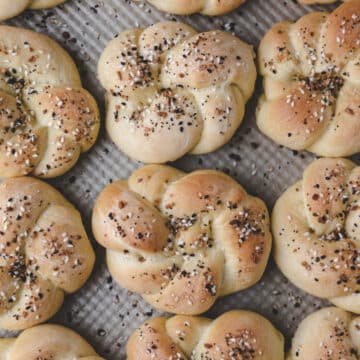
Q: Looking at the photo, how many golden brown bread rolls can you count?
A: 12